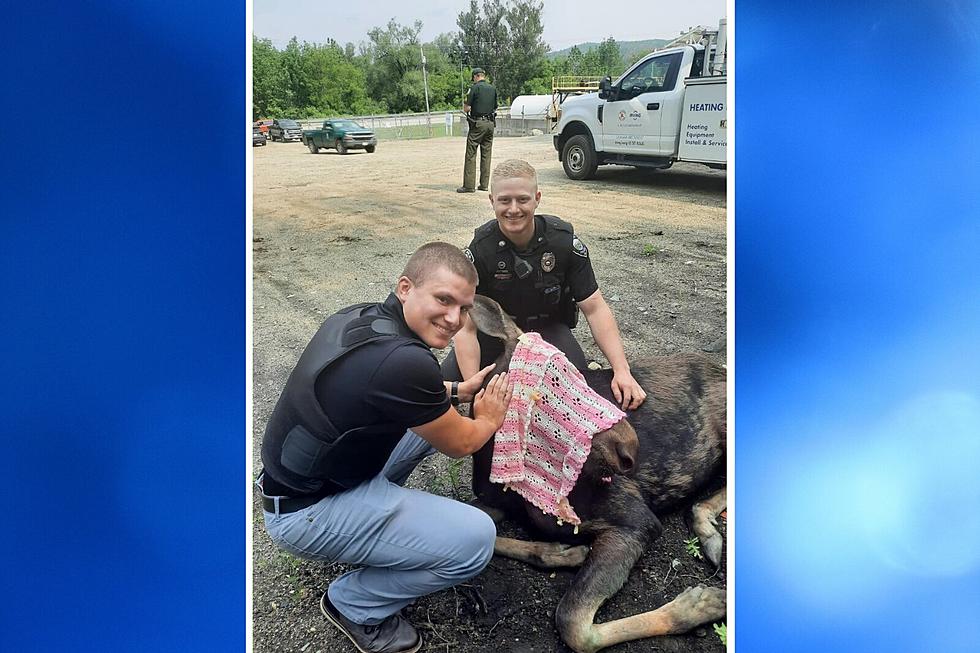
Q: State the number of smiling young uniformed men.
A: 2